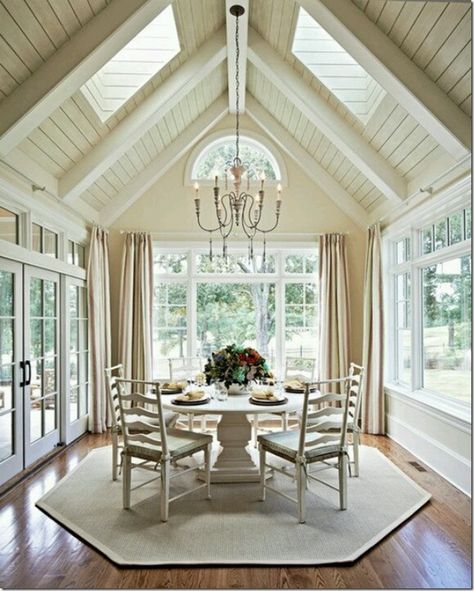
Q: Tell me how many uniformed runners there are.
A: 0